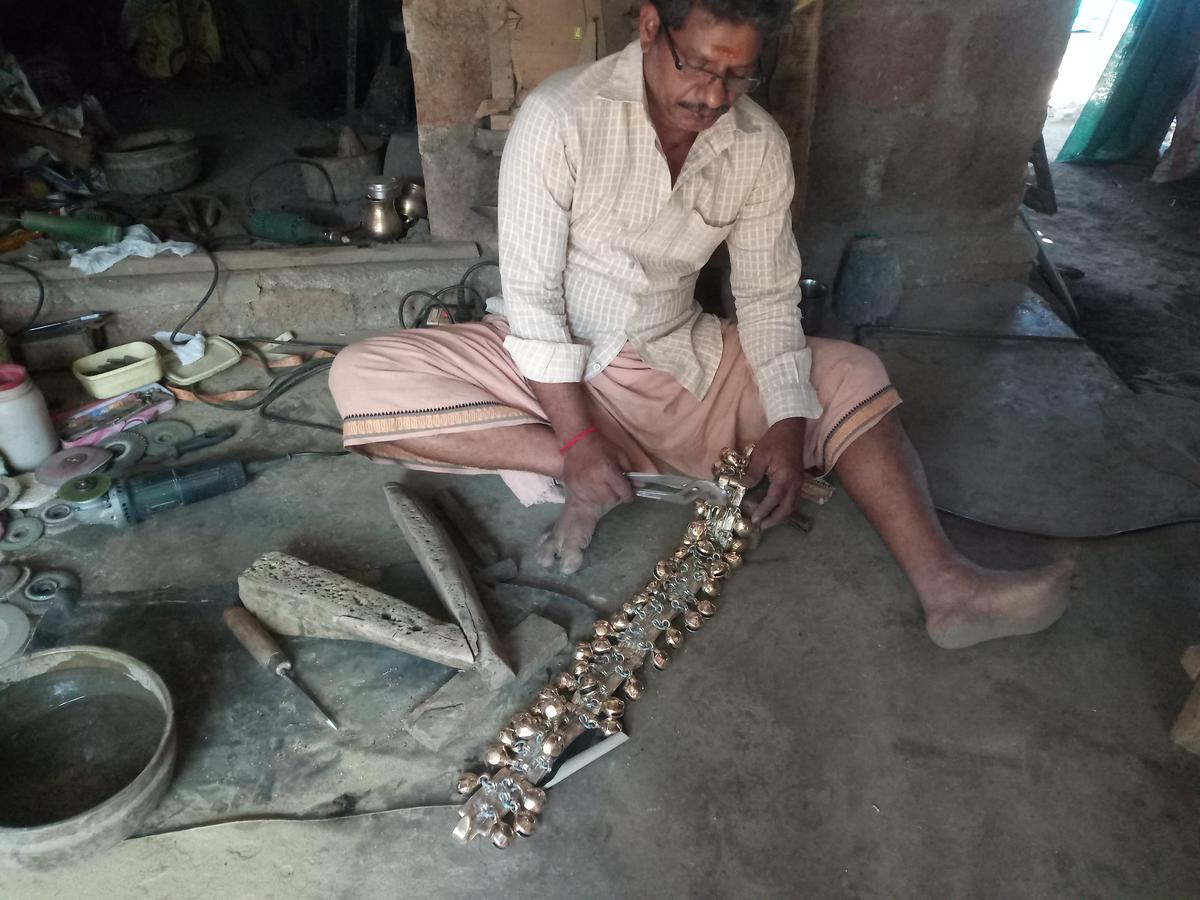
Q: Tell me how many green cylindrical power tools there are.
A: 2